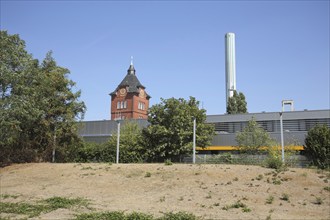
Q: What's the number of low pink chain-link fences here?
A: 0